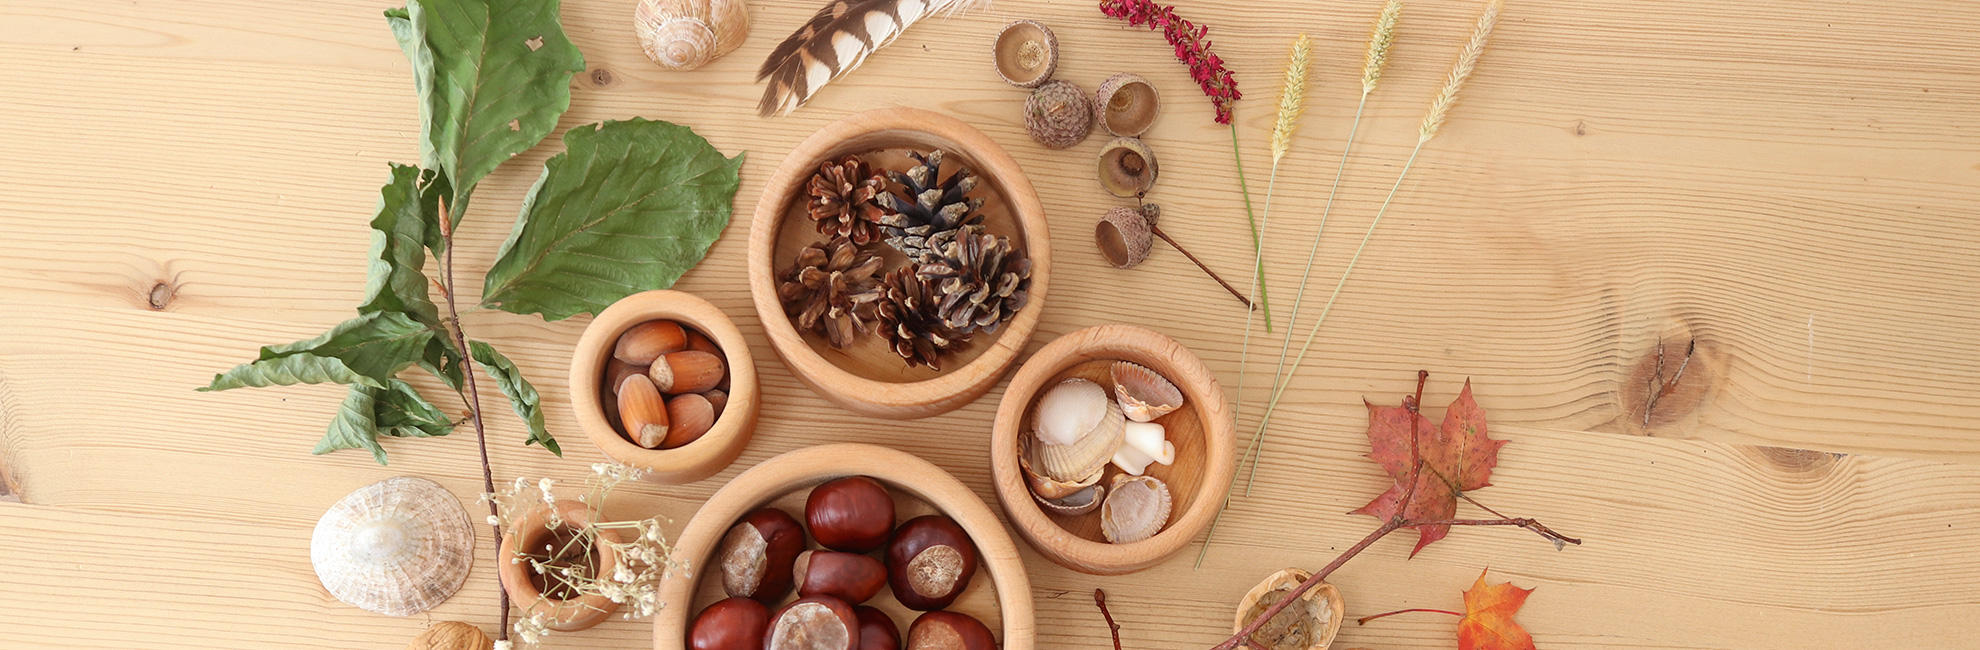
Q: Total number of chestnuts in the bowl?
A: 8